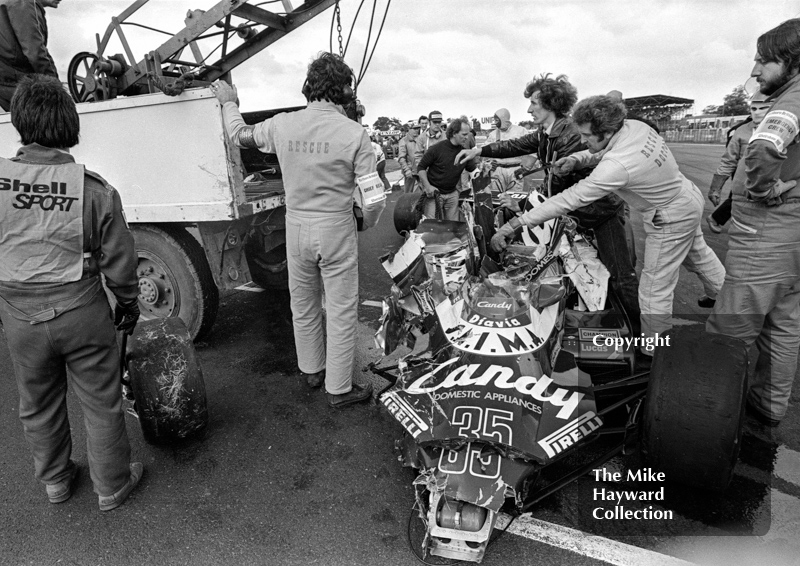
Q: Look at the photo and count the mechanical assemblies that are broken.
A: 1